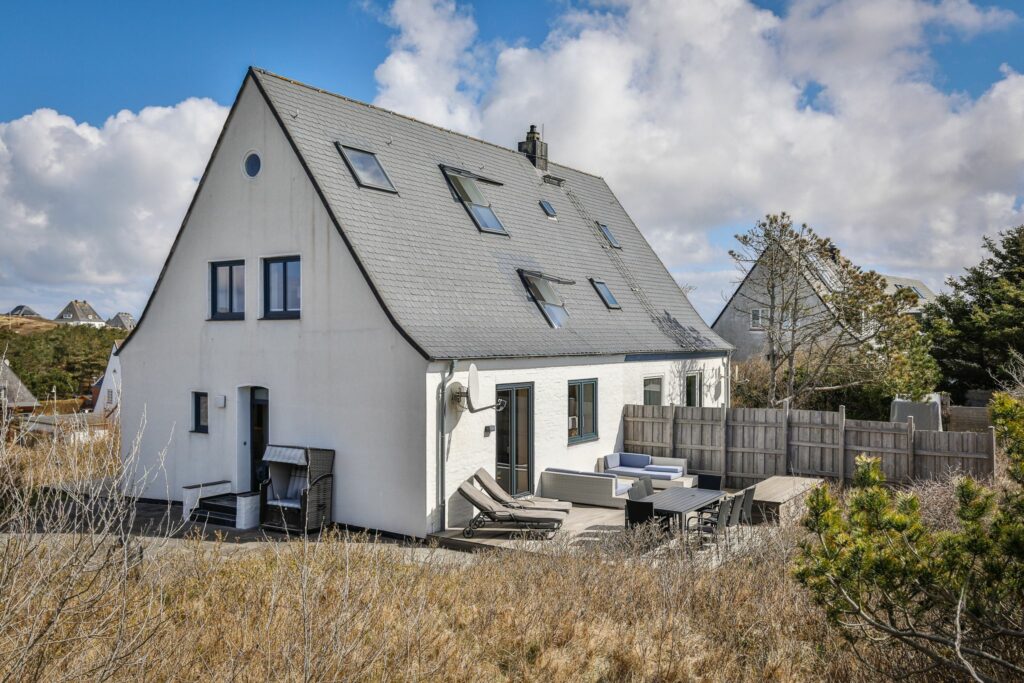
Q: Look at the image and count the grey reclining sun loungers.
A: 2